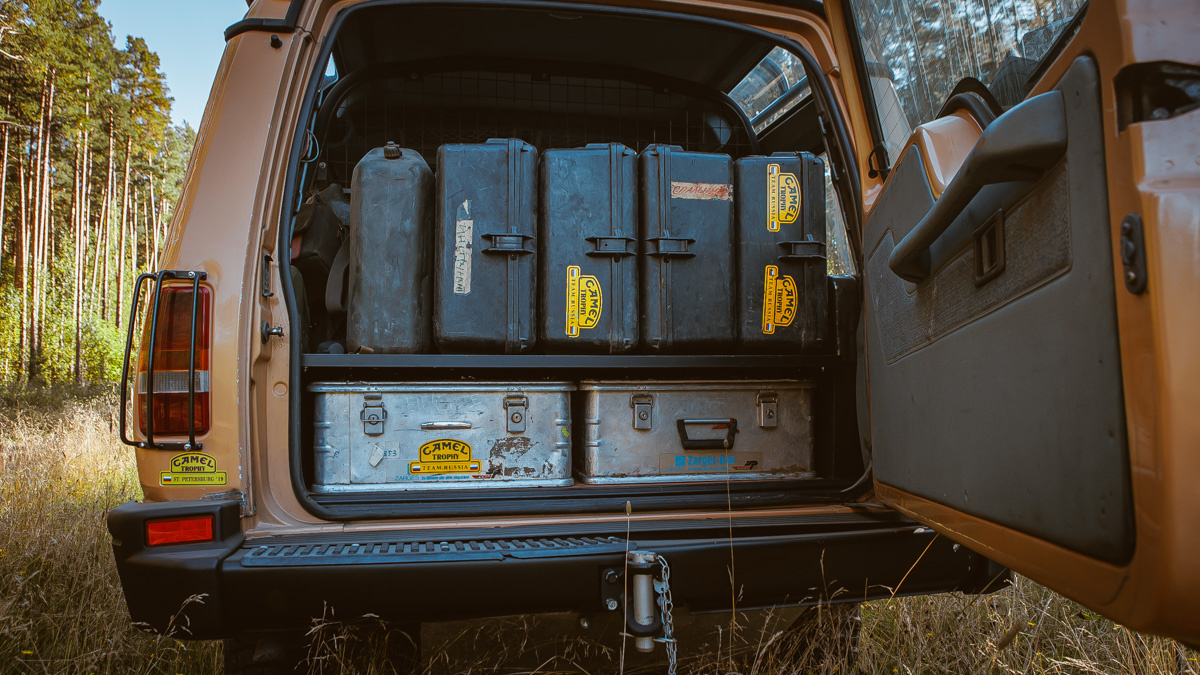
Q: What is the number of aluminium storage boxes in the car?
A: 2